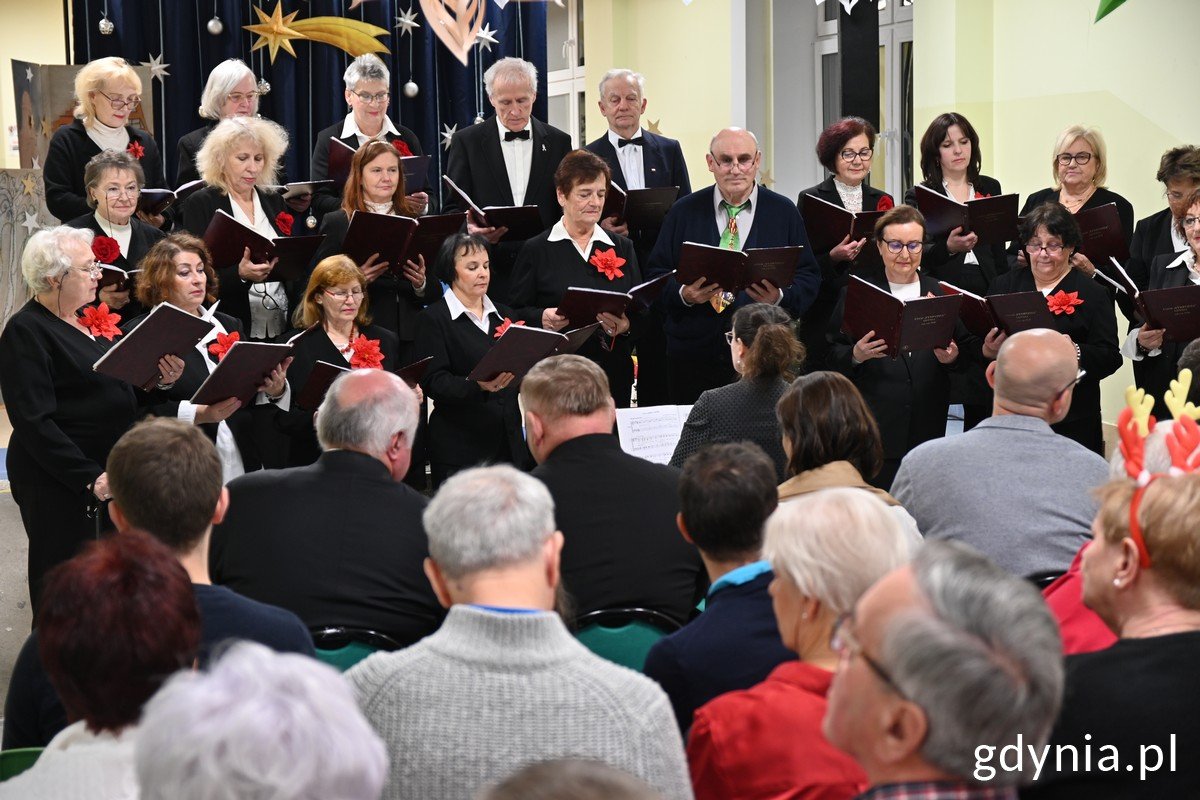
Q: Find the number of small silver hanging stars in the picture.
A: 4